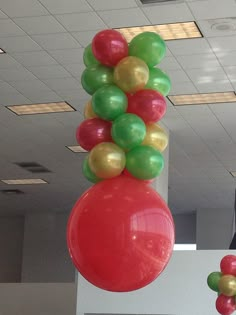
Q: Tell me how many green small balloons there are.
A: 9